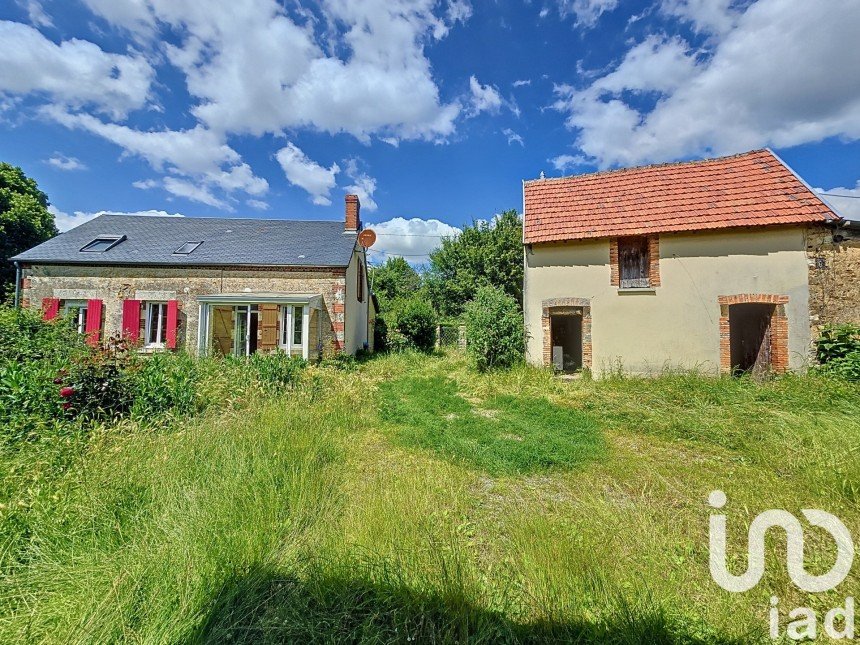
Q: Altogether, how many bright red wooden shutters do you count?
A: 4